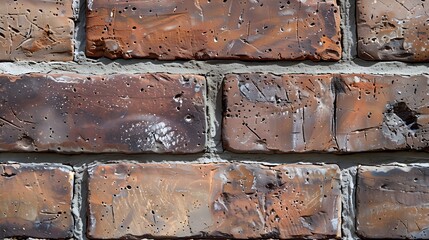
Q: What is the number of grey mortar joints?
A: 7